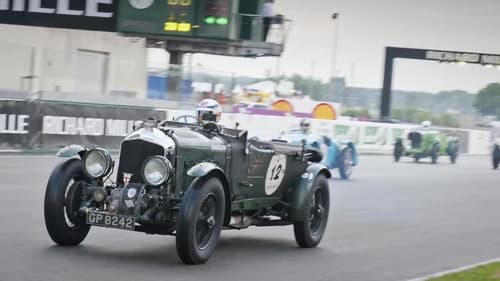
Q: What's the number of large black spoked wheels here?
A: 3